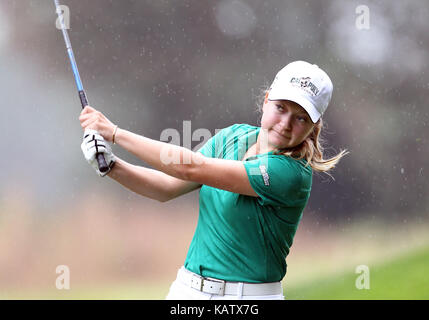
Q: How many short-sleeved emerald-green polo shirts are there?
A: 1